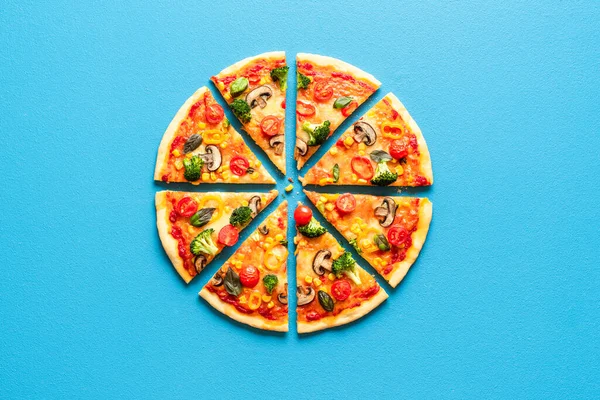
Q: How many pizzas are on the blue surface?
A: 1